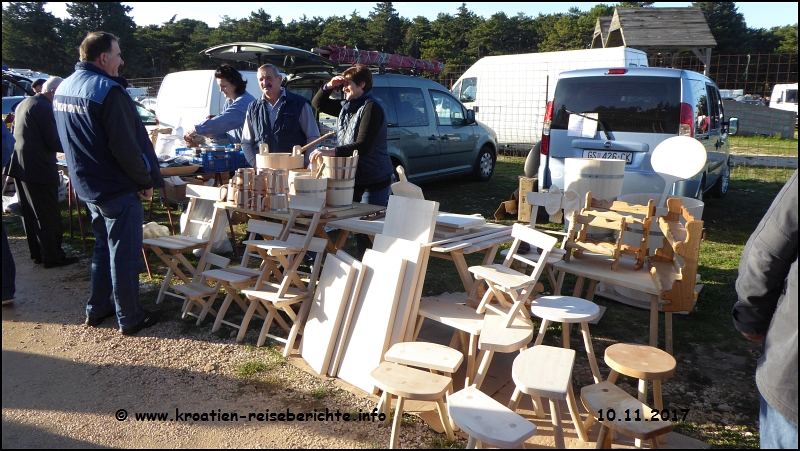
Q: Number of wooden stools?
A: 9